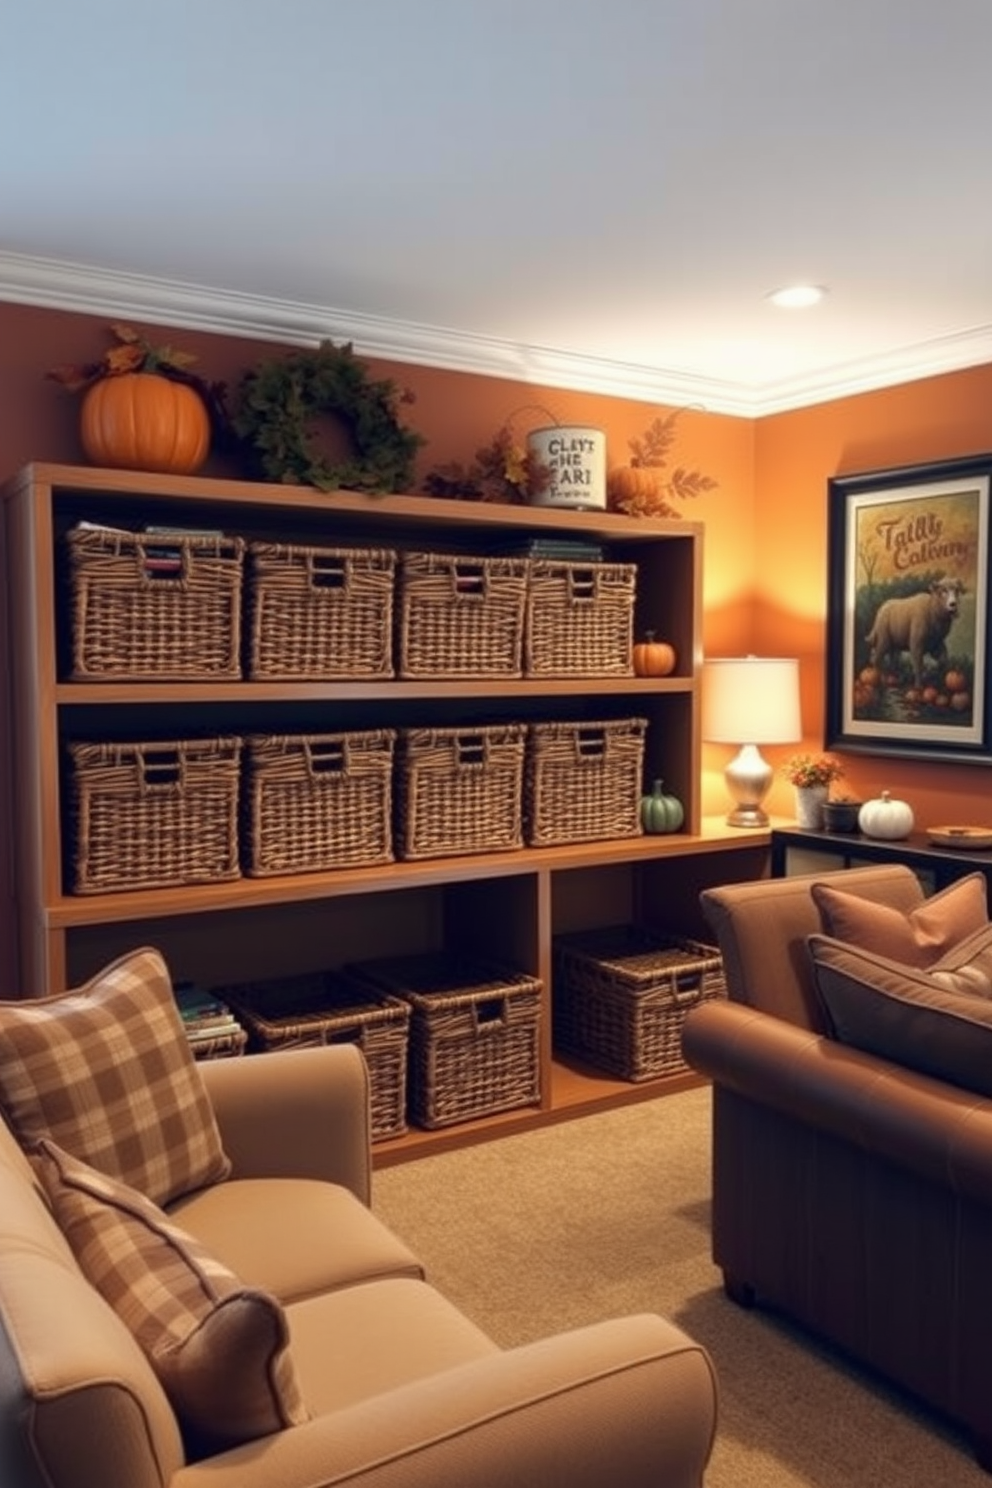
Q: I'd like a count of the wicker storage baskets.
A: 12